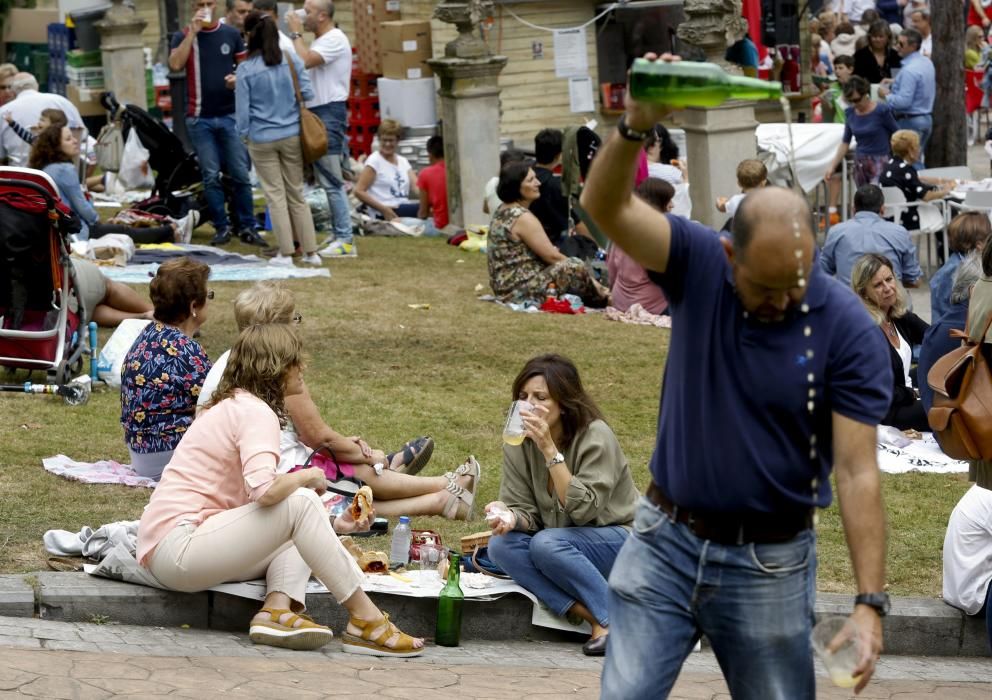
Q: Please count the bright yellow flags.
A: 0